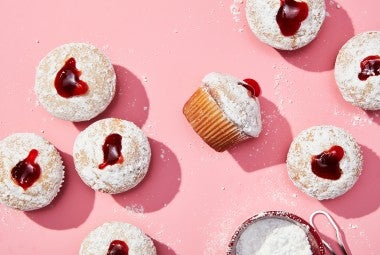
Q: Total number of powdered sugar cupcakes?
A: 8